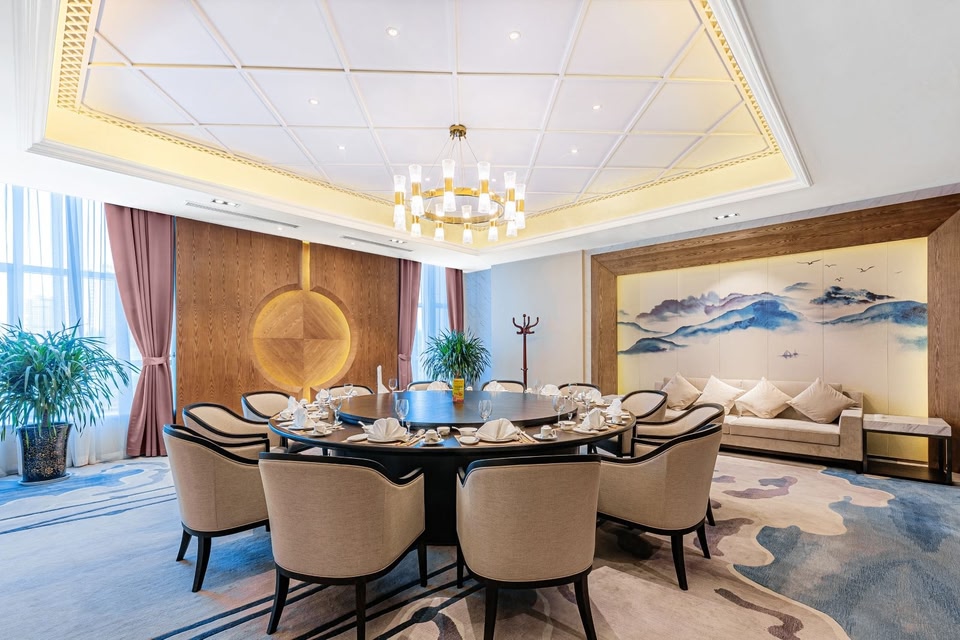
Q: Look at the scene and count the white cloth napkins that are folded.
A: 12